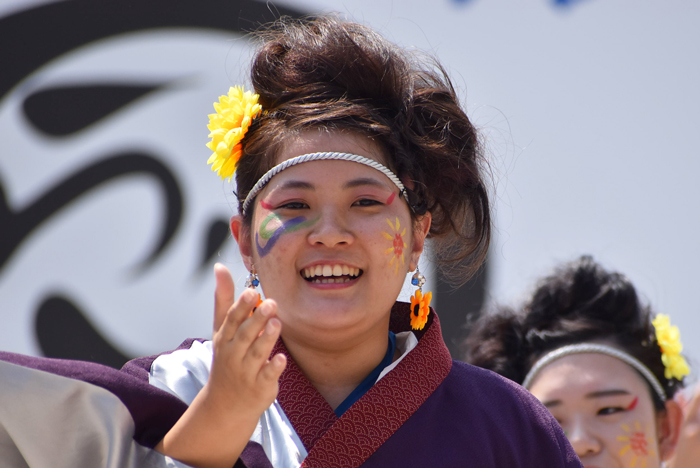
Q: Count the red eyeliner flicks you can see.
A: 3